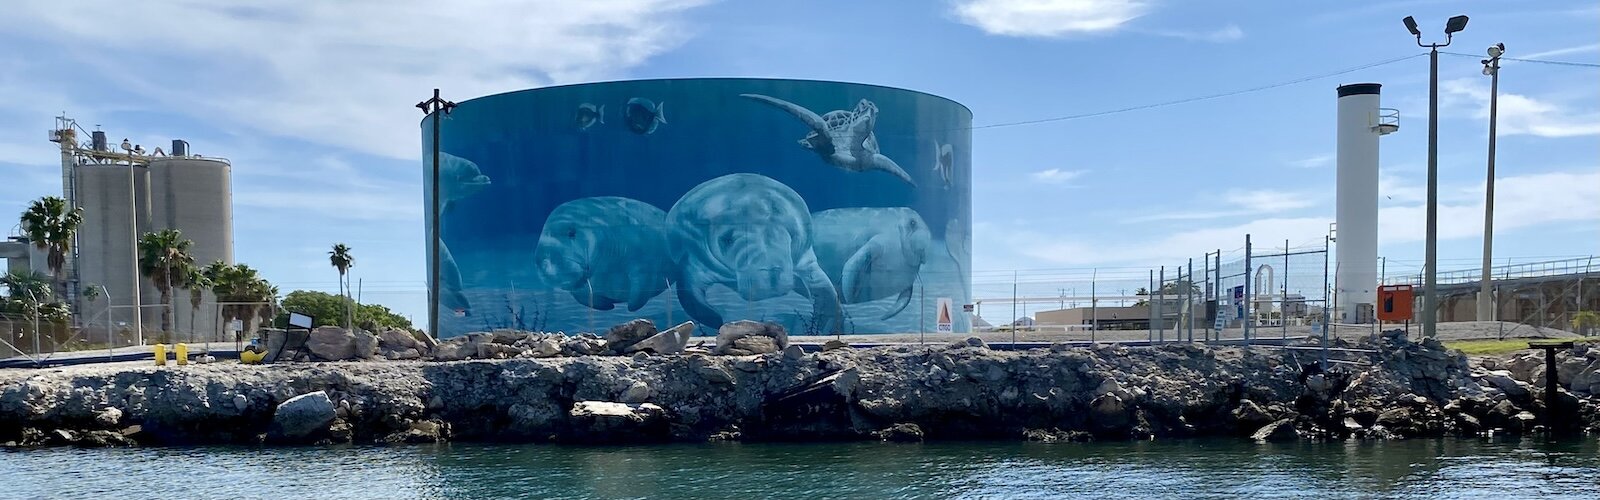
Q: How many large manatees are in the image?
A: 3